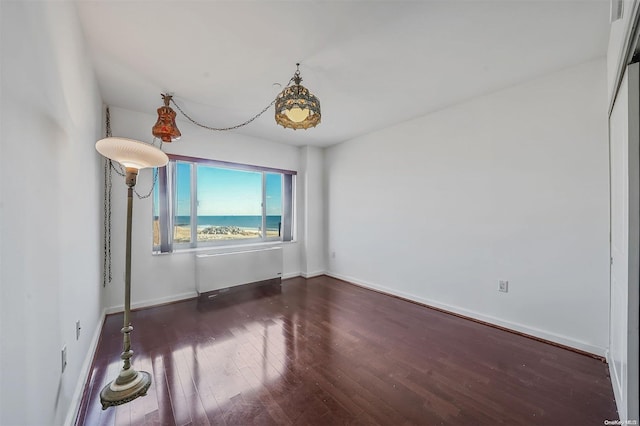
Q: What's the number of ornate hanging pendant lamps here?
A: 2